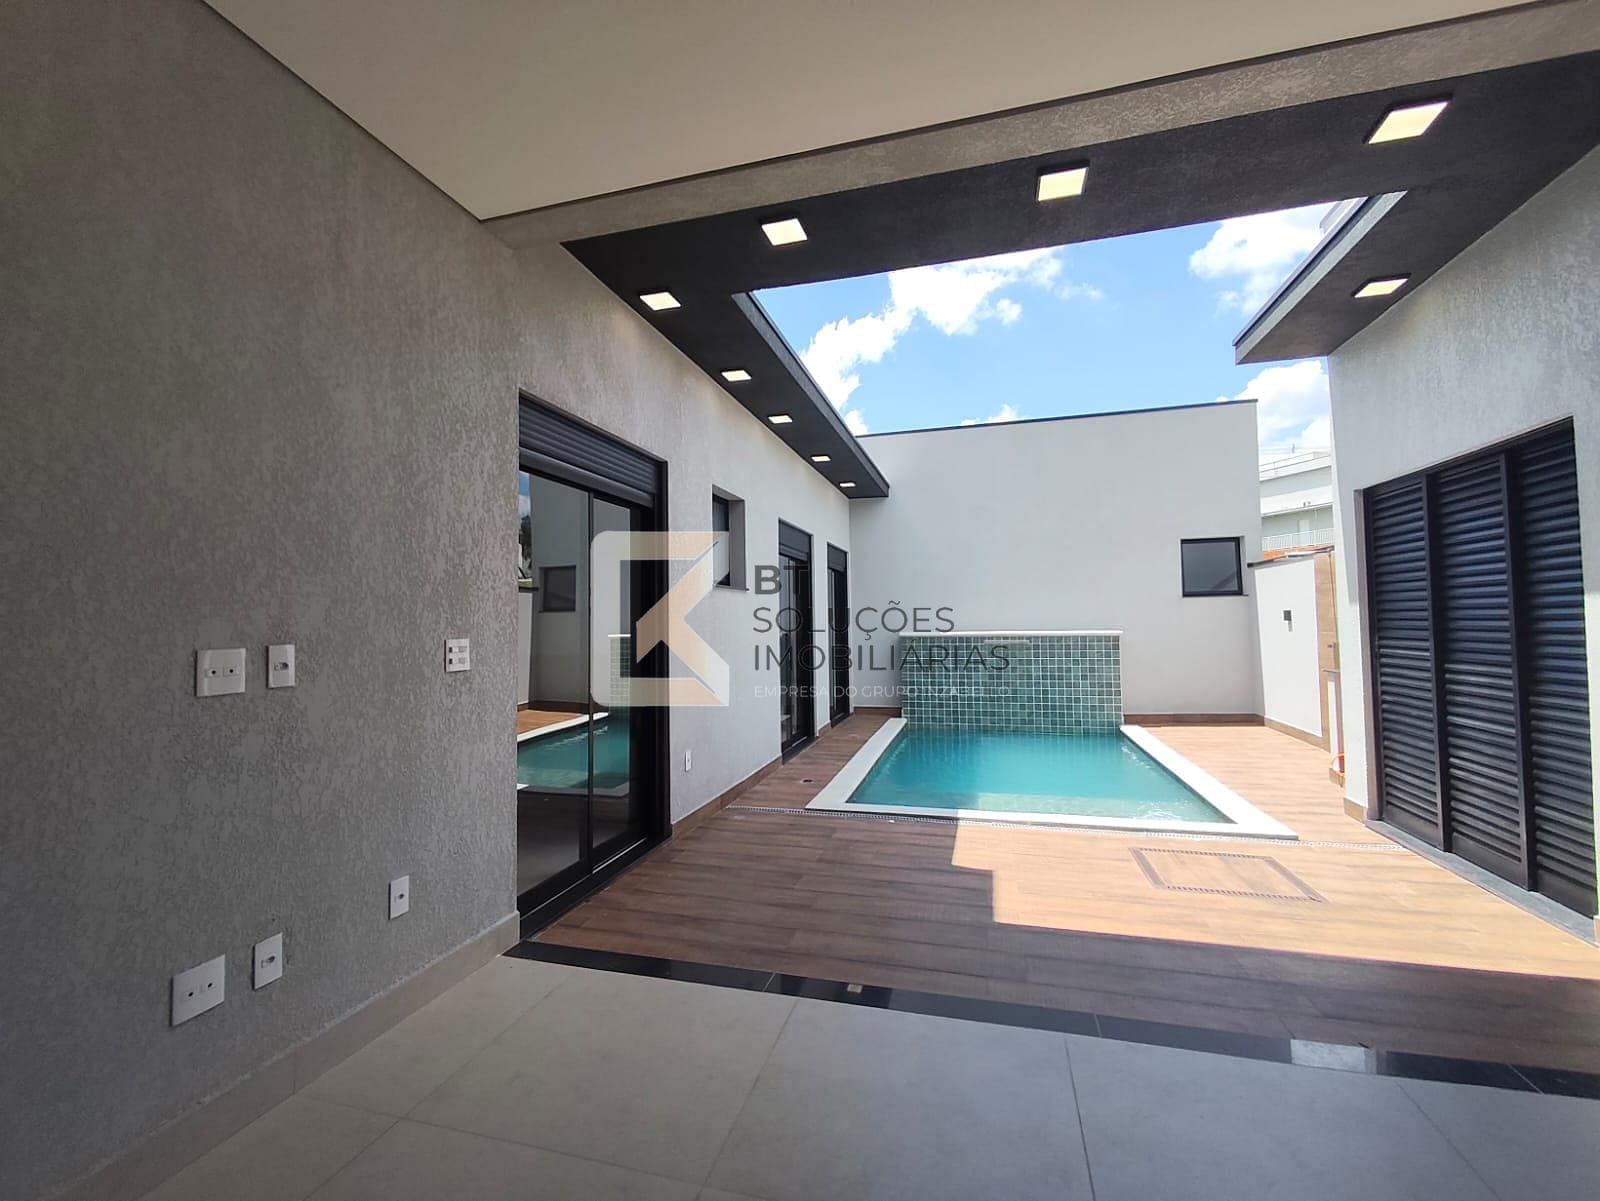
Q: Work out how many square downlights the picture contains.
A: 9